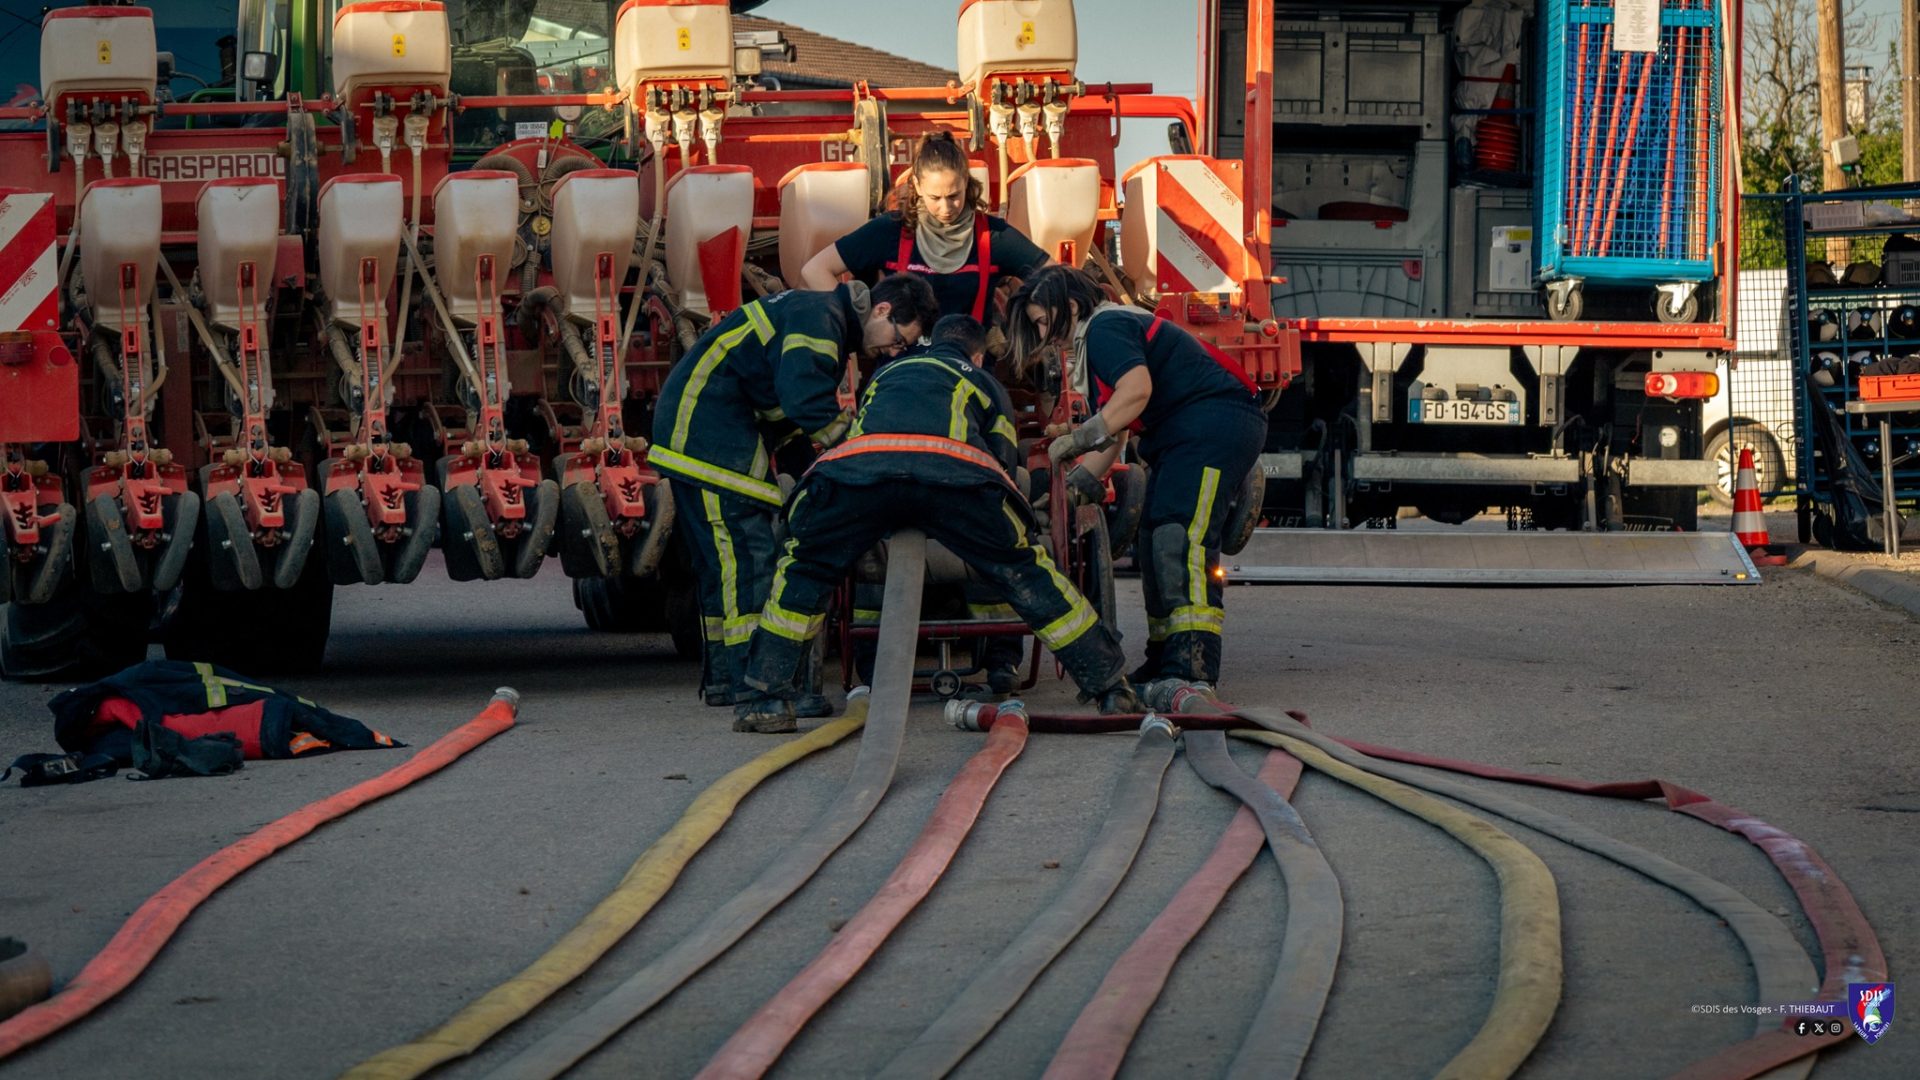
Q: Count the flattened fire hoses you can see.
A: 10